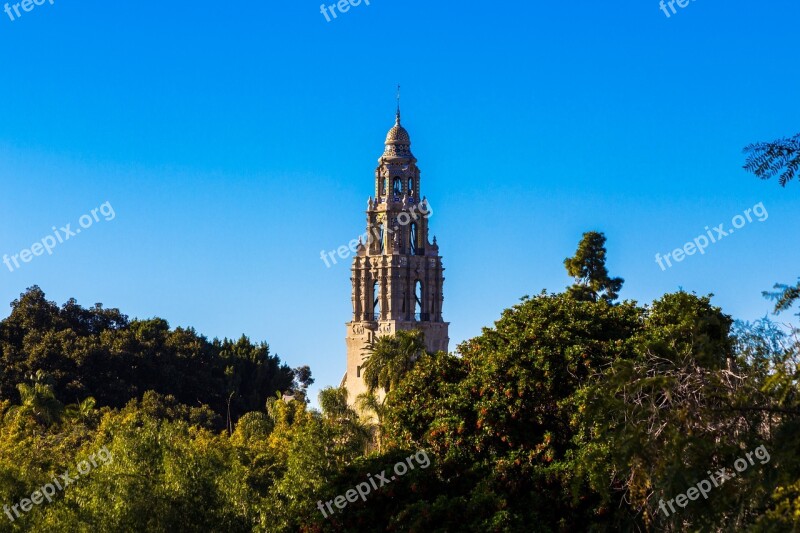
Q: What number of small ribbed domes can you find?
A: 1